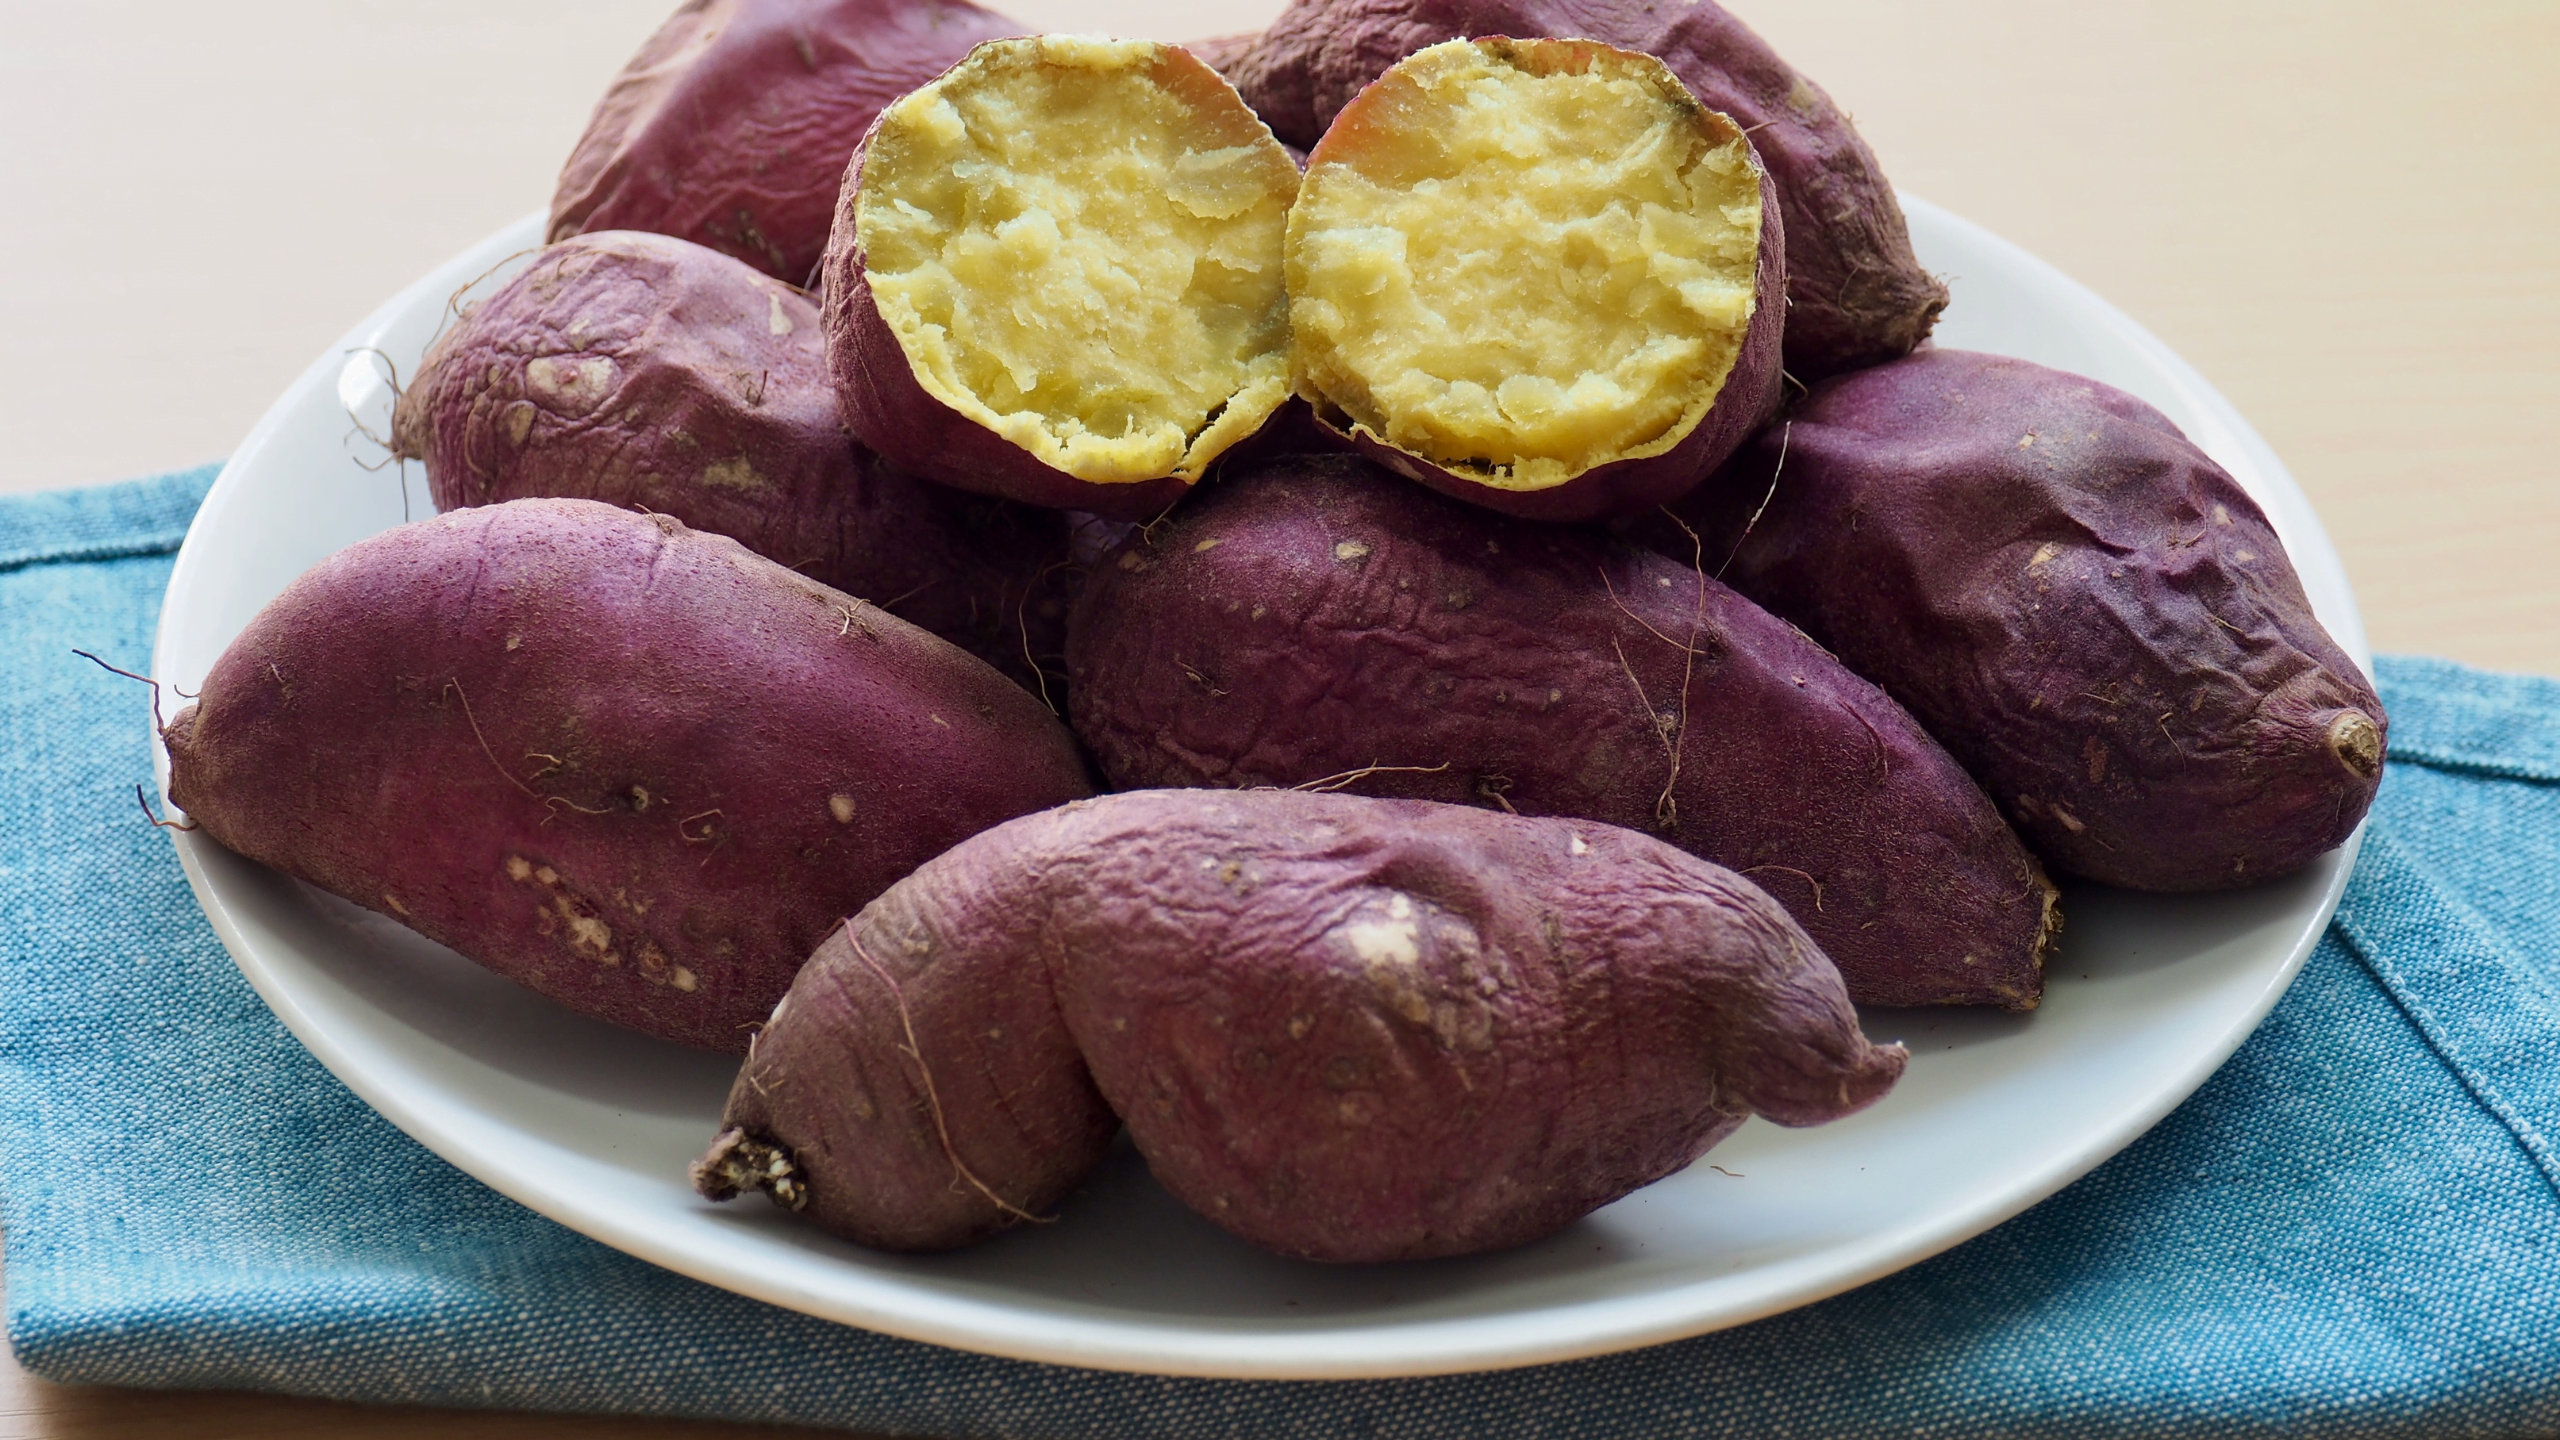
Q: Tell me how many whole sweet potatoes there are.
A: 7